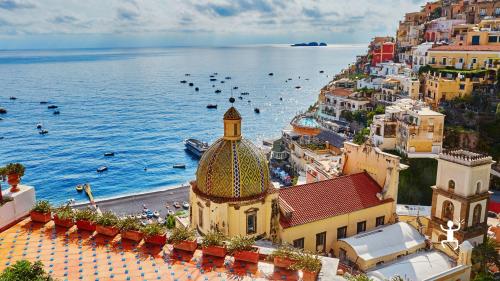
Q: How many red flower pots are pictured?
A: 12